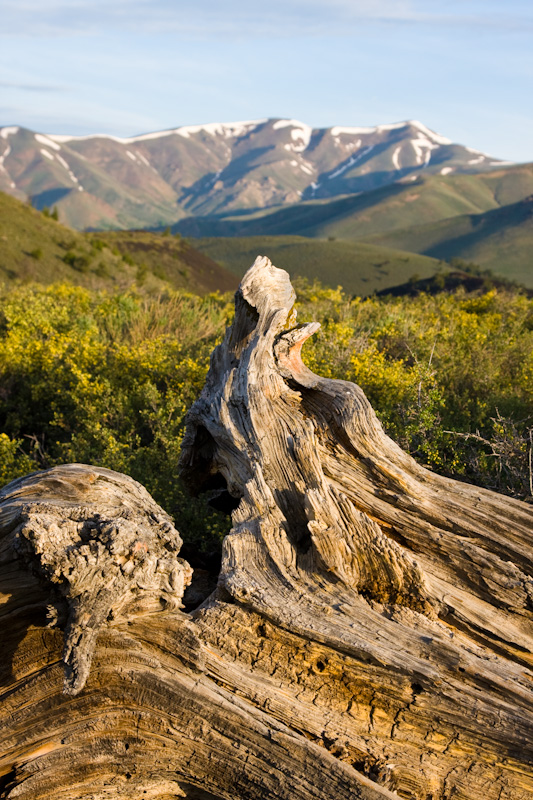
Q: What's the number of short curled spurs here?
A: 1